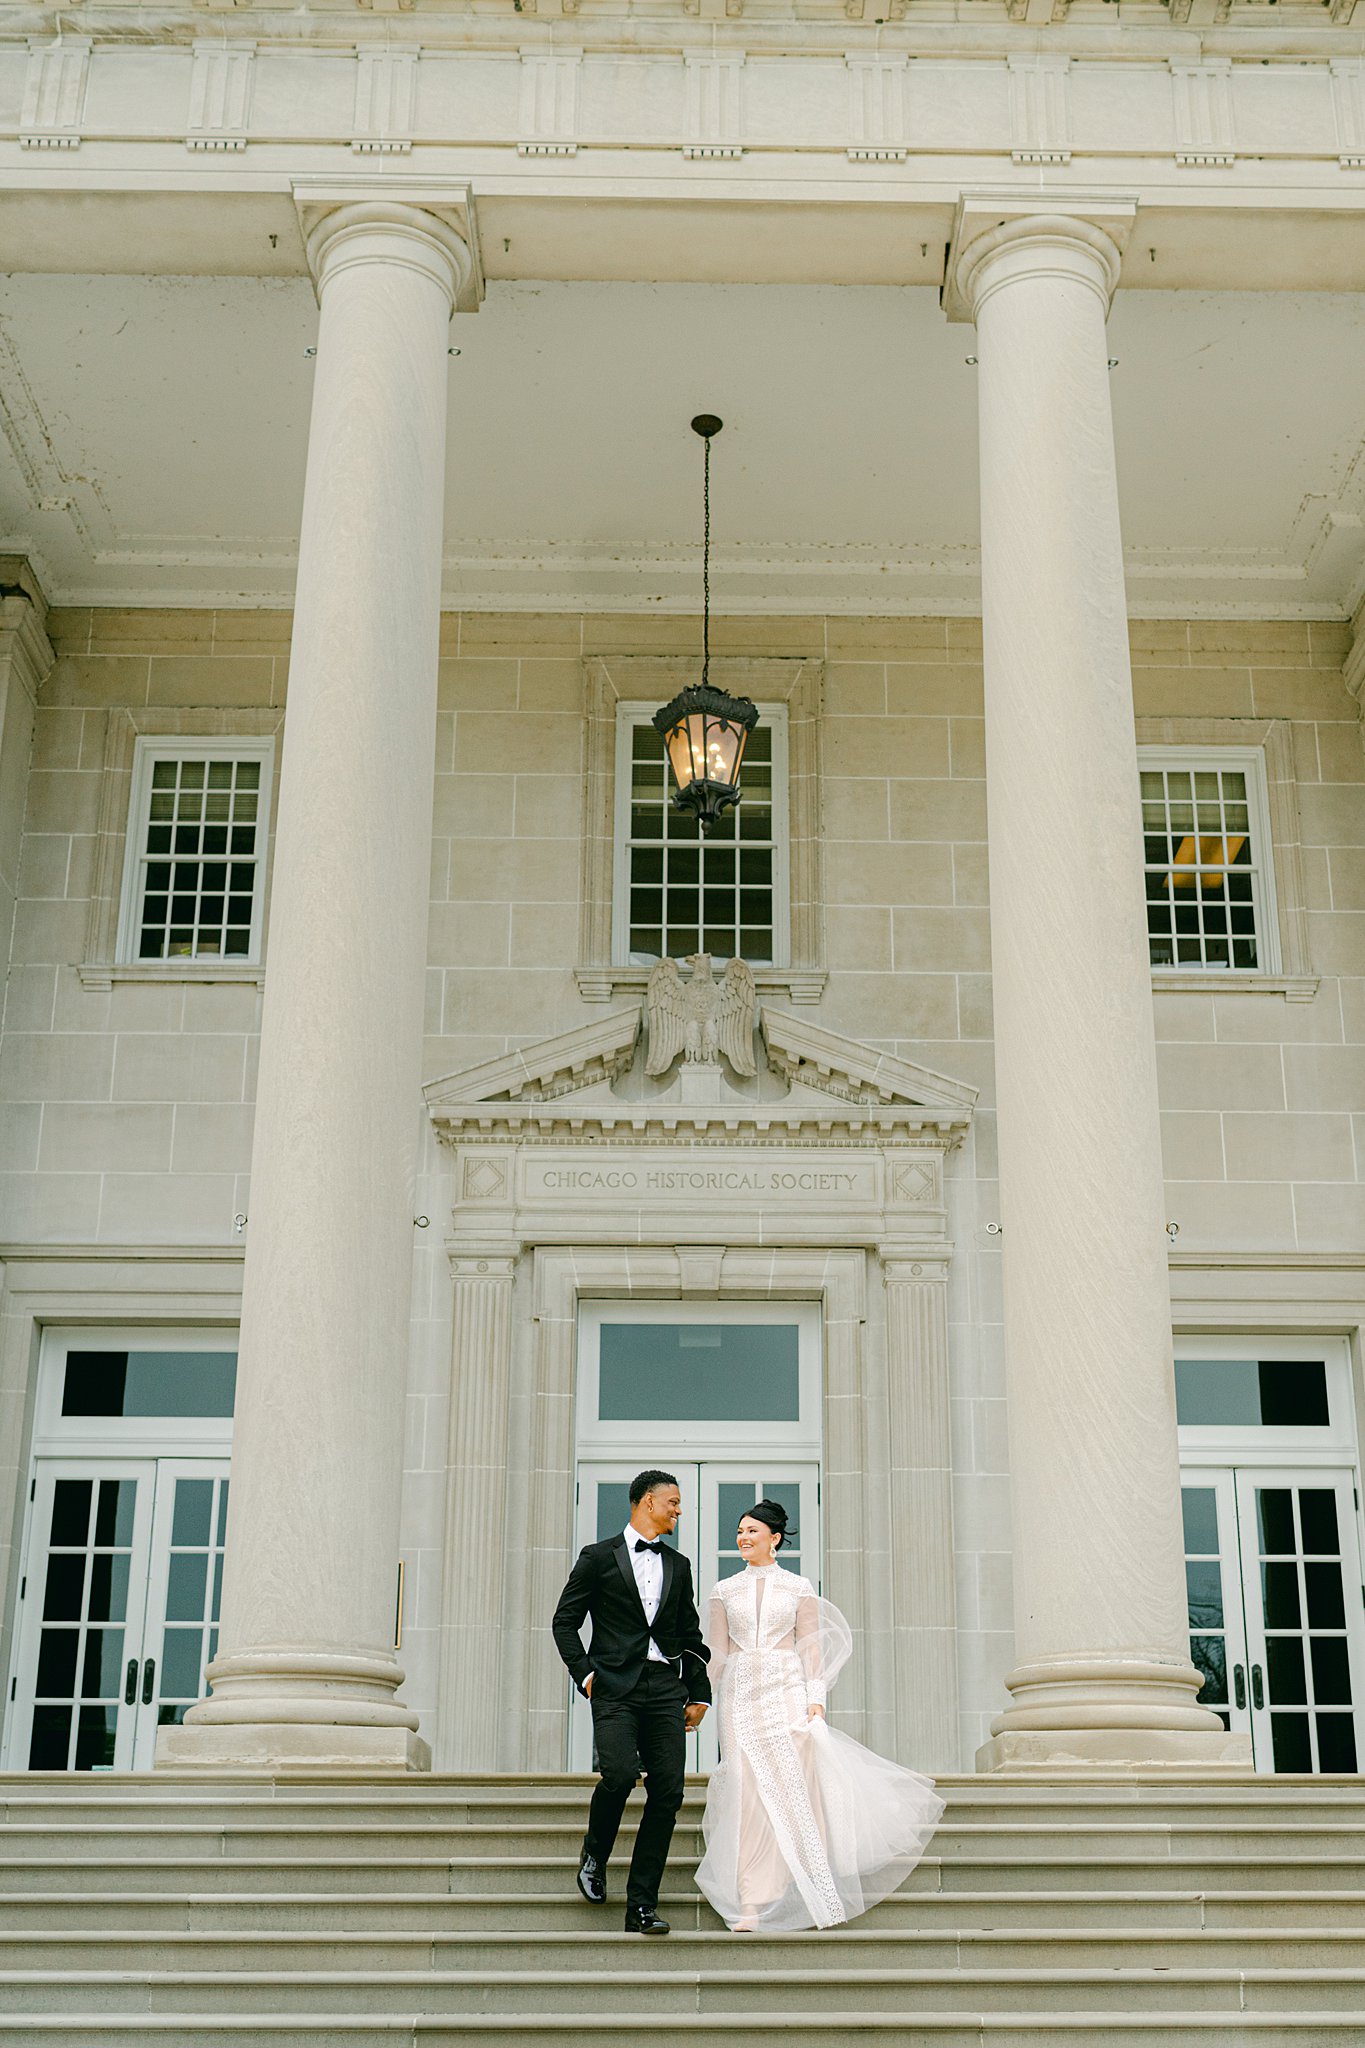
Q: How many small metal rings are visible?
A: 8